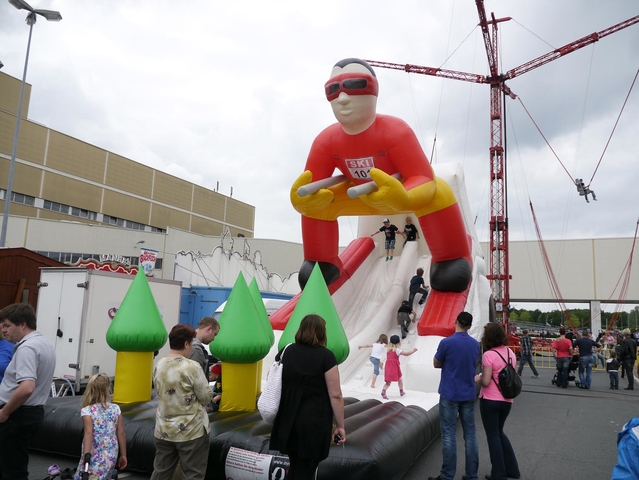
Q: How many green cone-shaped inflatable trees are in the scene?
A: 4